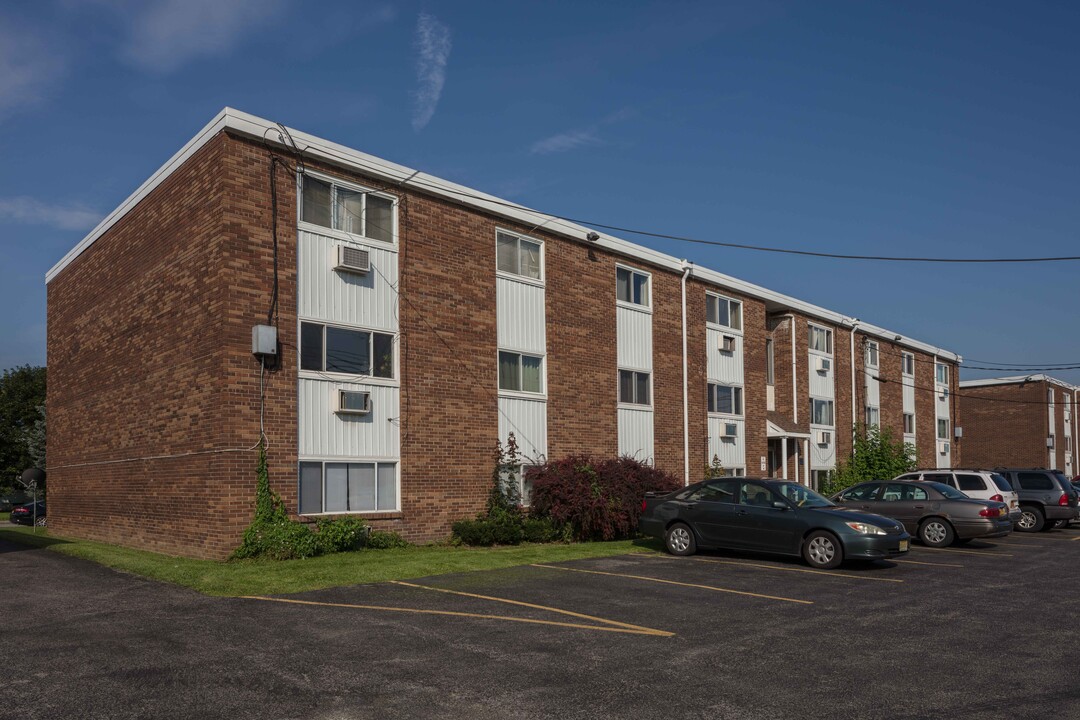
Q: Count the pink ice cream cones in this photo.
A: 0